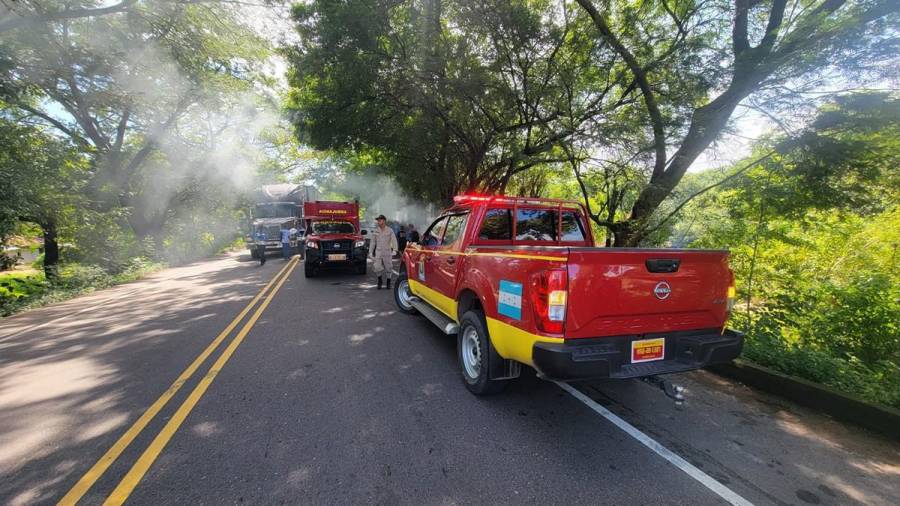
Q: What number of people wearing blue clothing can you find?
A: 2